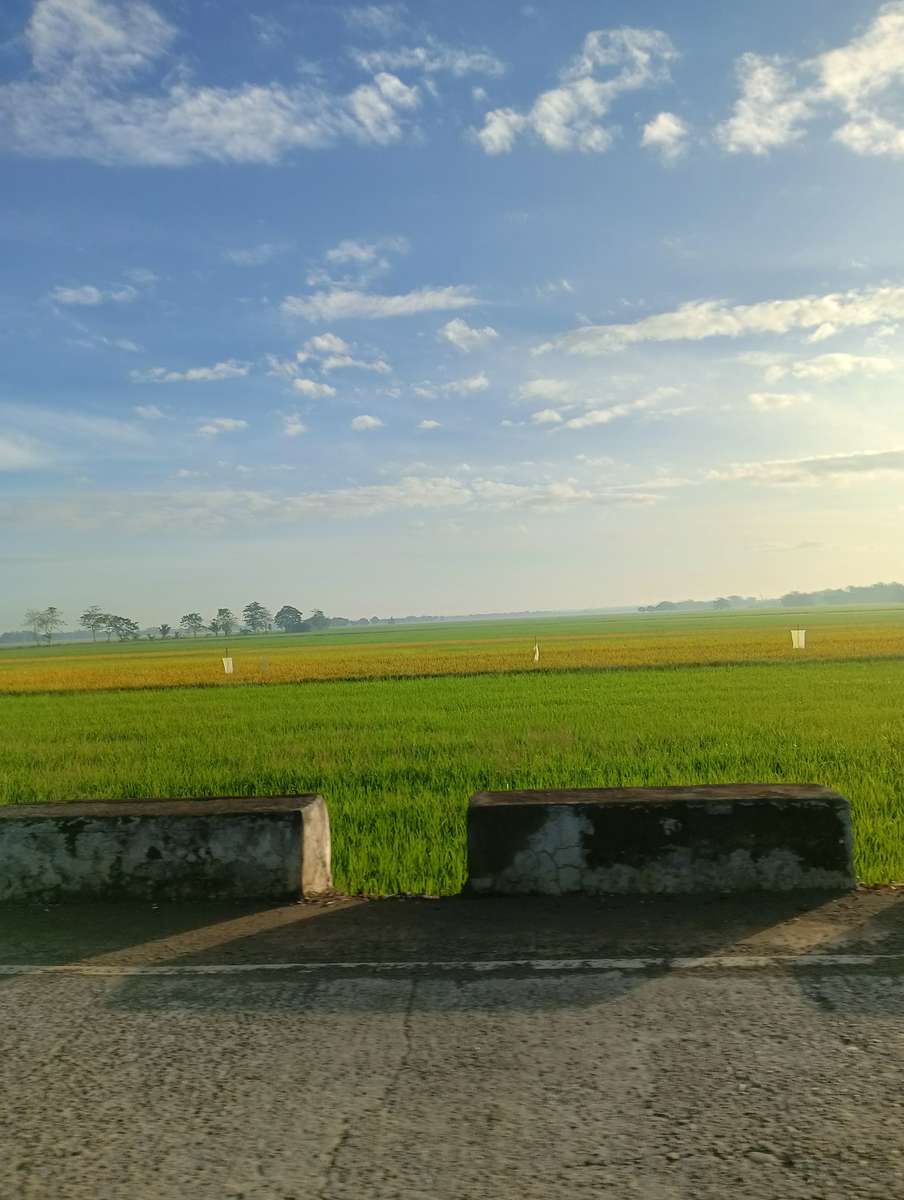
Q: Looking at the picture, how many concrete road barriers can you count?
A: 2